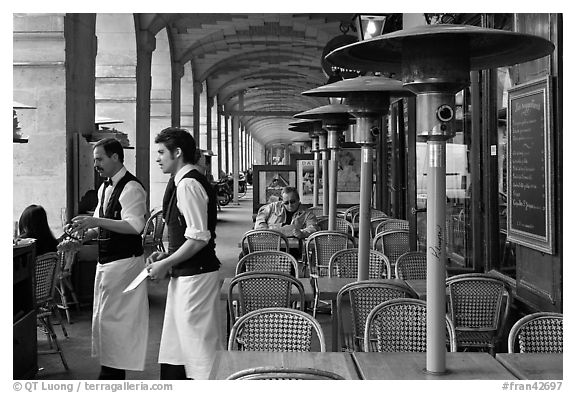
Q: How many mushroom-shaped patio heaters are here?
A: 5